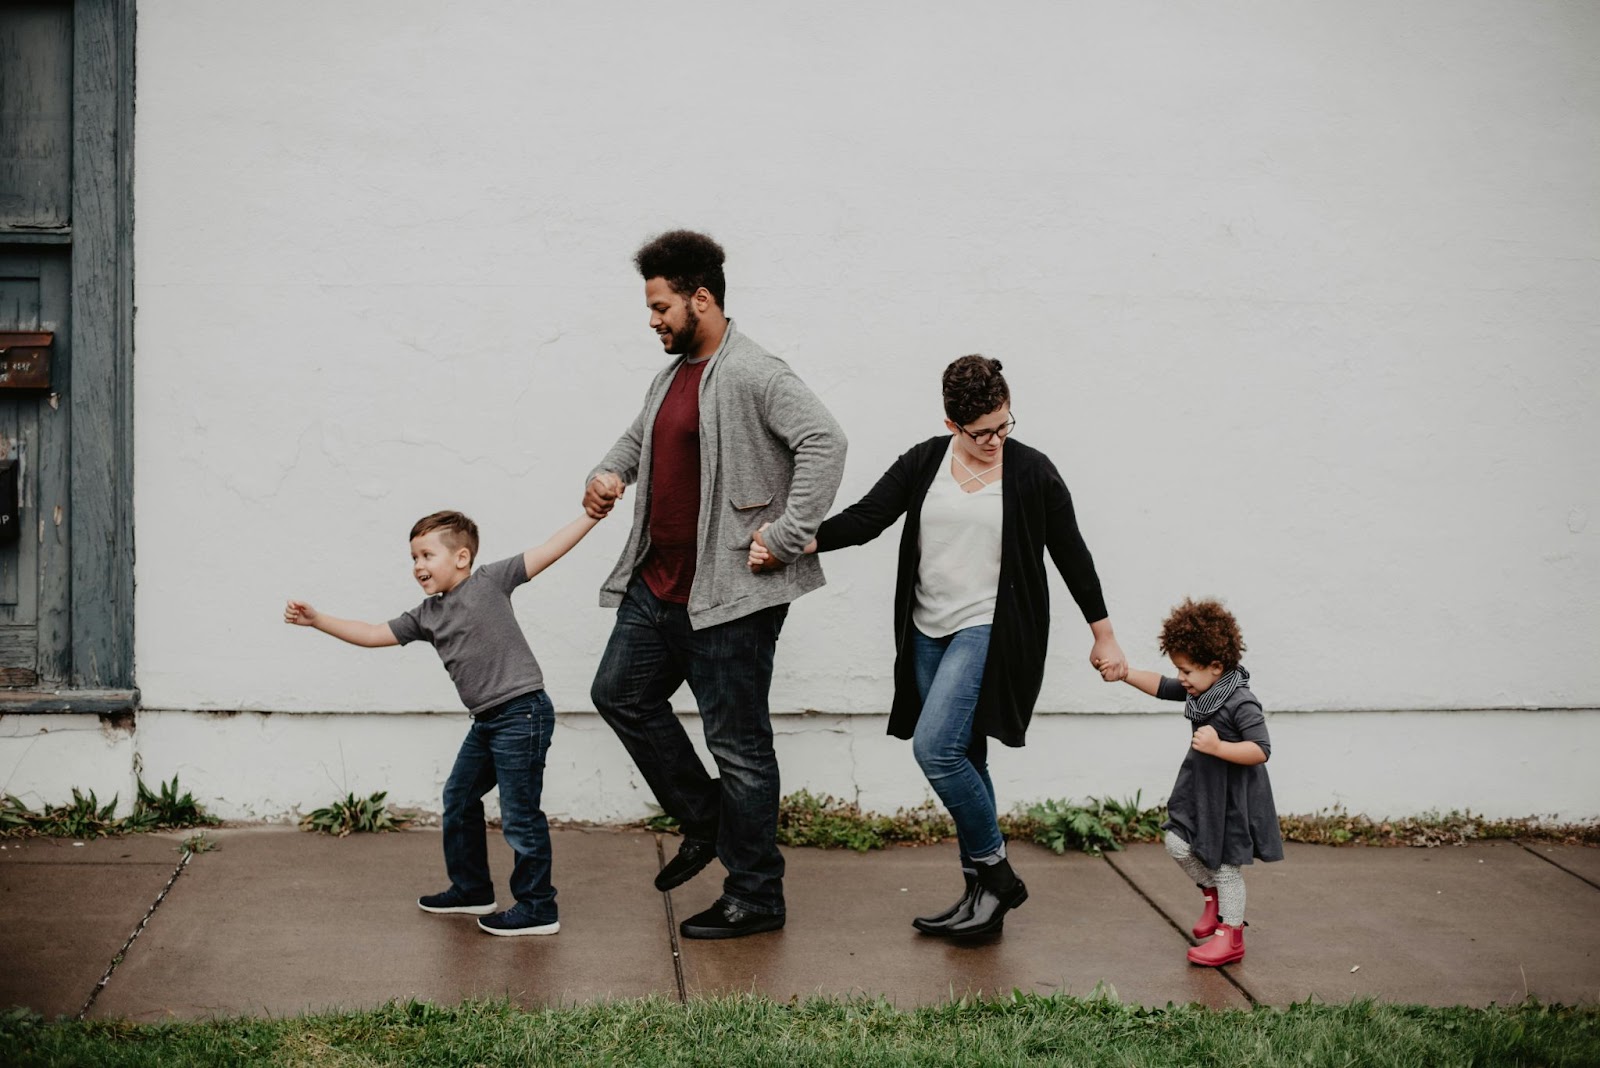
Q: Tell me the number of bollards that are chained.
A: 0